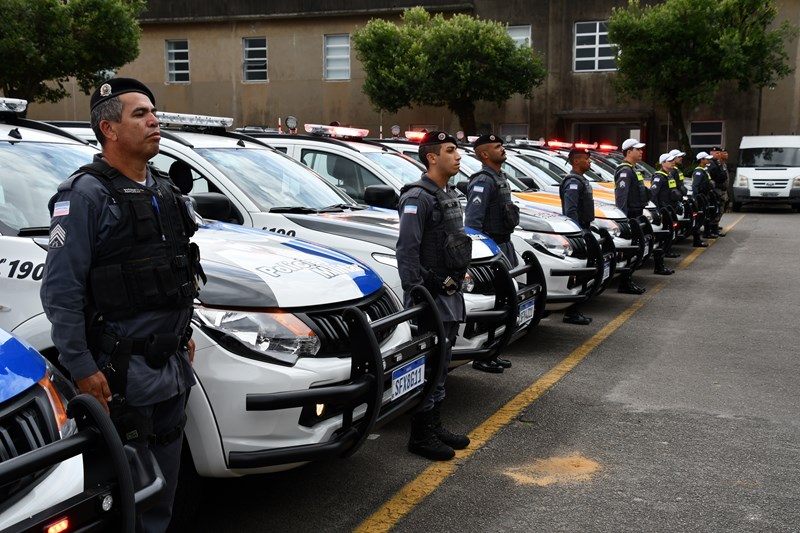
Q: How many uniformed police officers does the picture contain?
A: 10